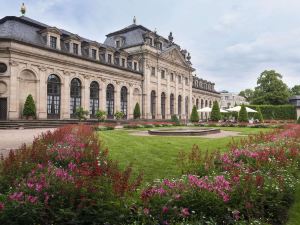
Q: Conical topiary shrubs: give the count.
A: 6